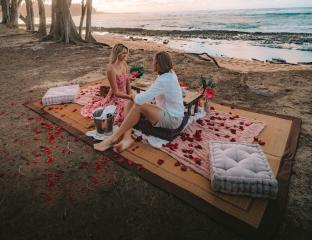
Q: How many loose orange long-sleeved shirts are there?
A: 0